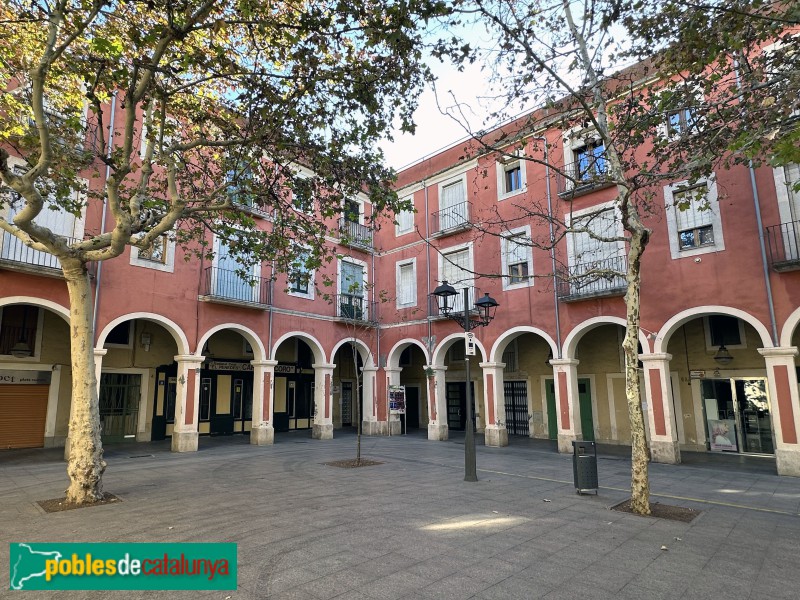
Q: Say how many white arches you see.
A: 11